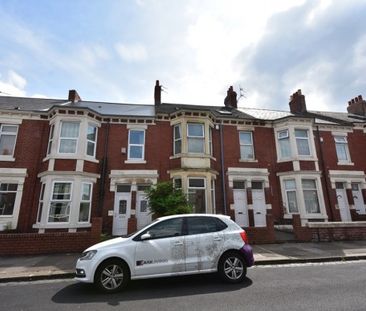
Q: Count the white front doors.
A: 6